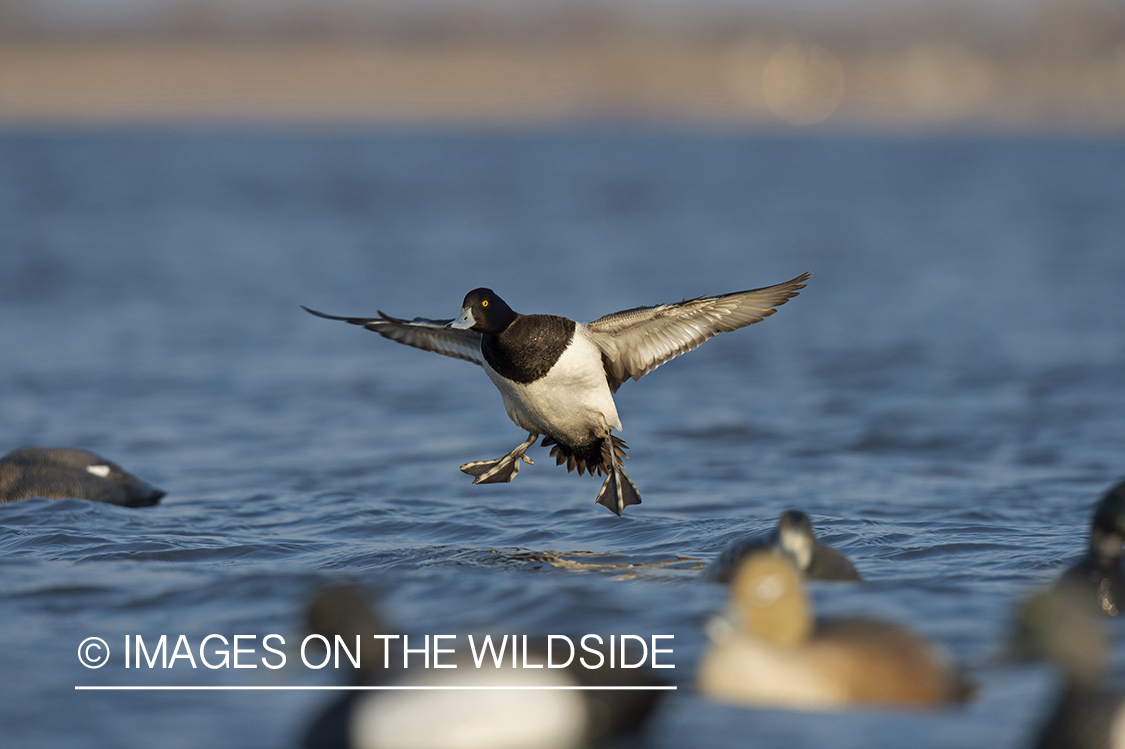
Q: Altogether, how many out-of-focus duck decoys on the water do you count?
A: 6